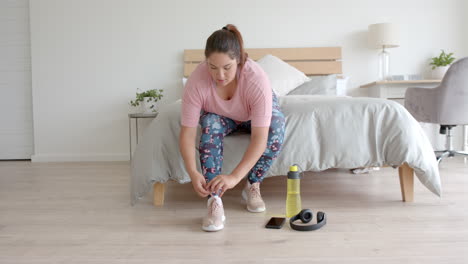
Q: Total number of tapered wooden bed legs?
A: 2